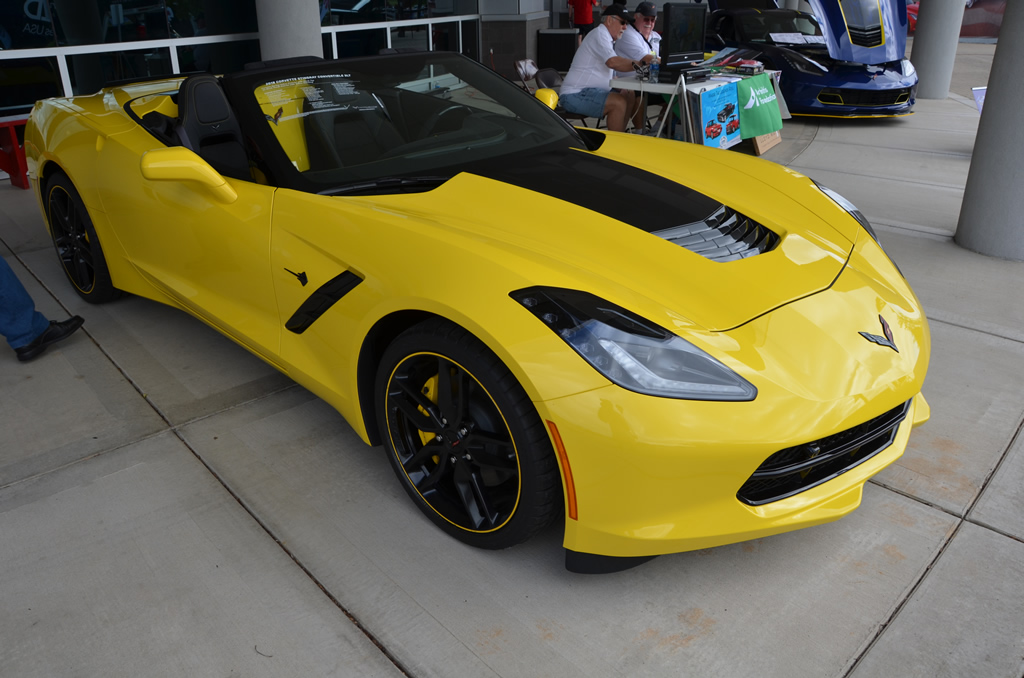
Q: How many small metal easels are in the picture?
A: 1